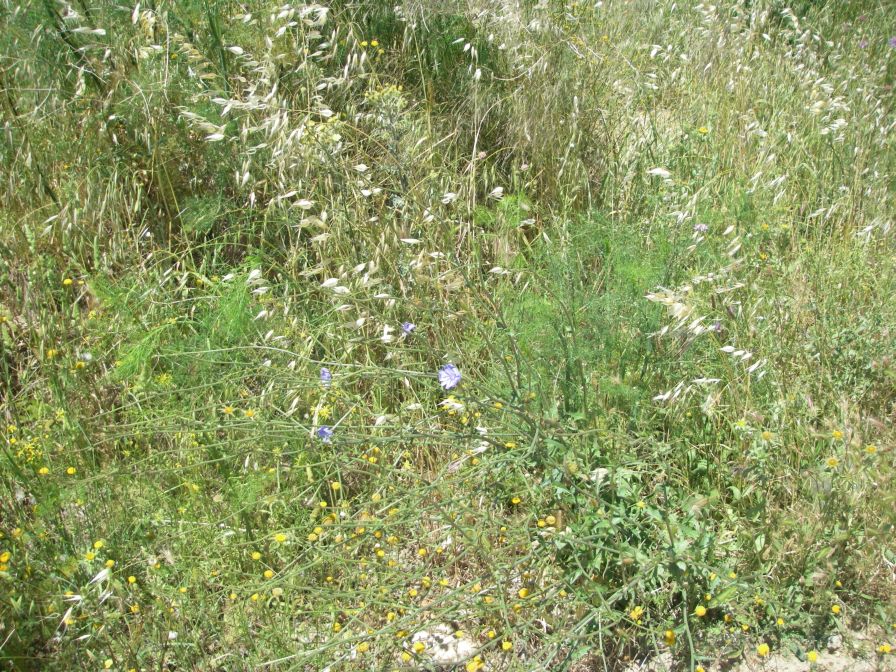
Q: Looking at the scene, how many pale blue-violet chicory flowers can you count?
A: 4